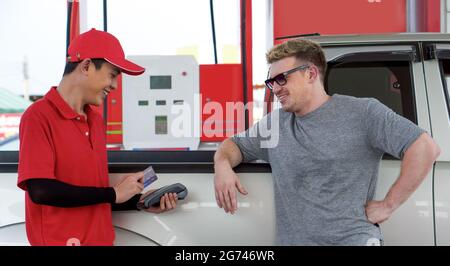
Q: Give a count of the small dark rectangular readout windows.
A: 3